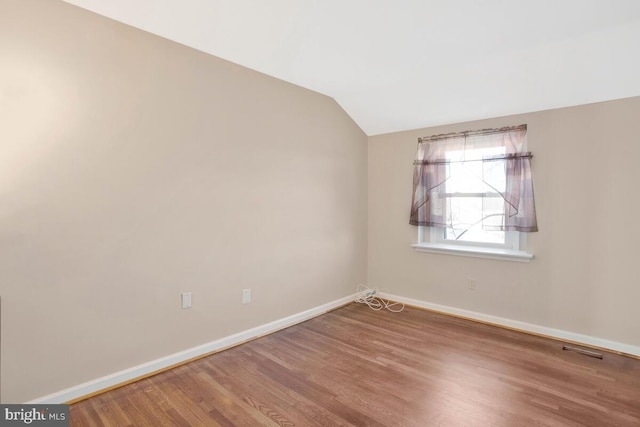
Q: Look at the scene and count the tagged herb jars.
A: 0